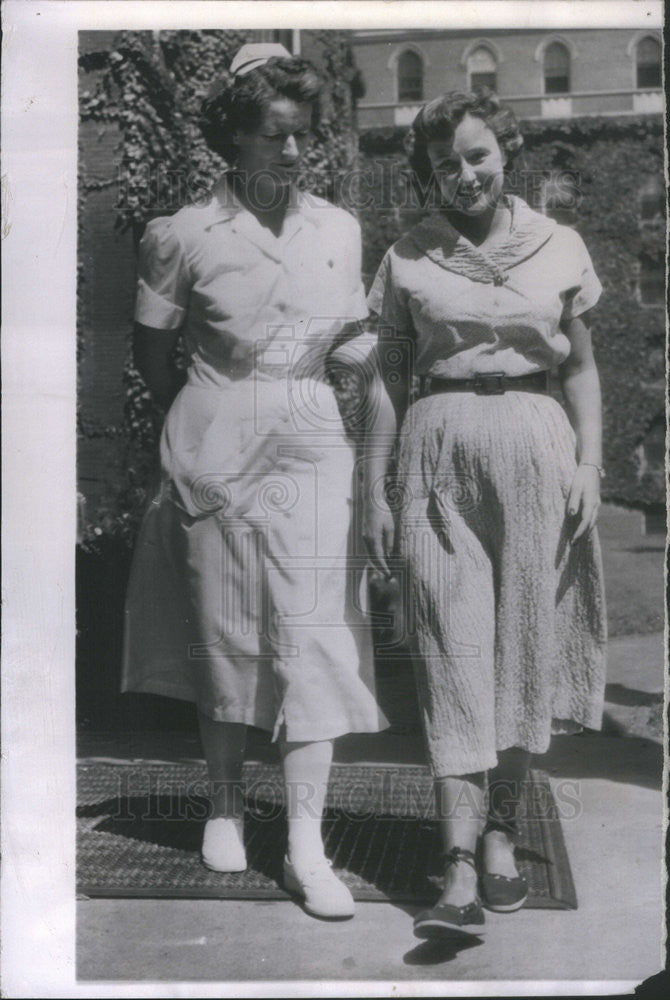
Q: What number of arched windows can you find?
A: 4